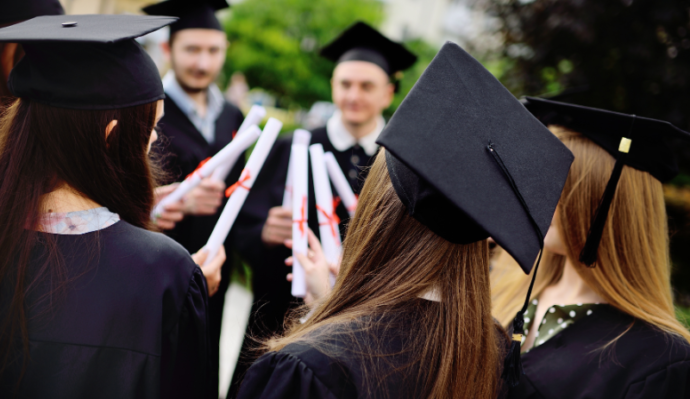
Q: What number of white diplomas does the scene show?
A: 7